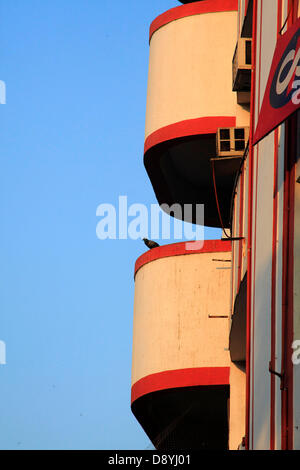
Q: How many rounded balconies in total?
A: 2